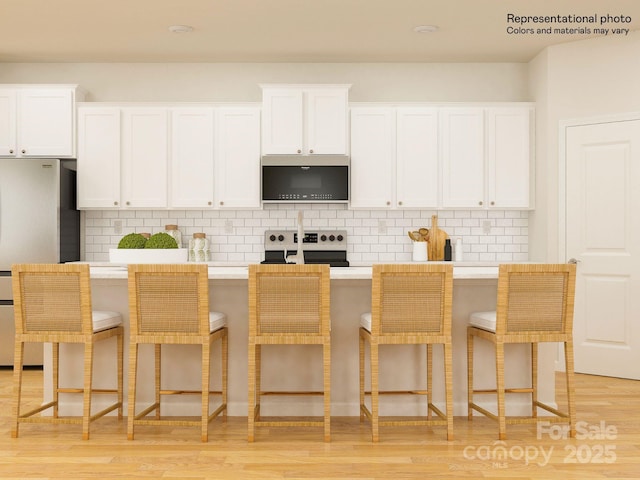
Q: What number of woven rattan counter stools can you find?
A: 5